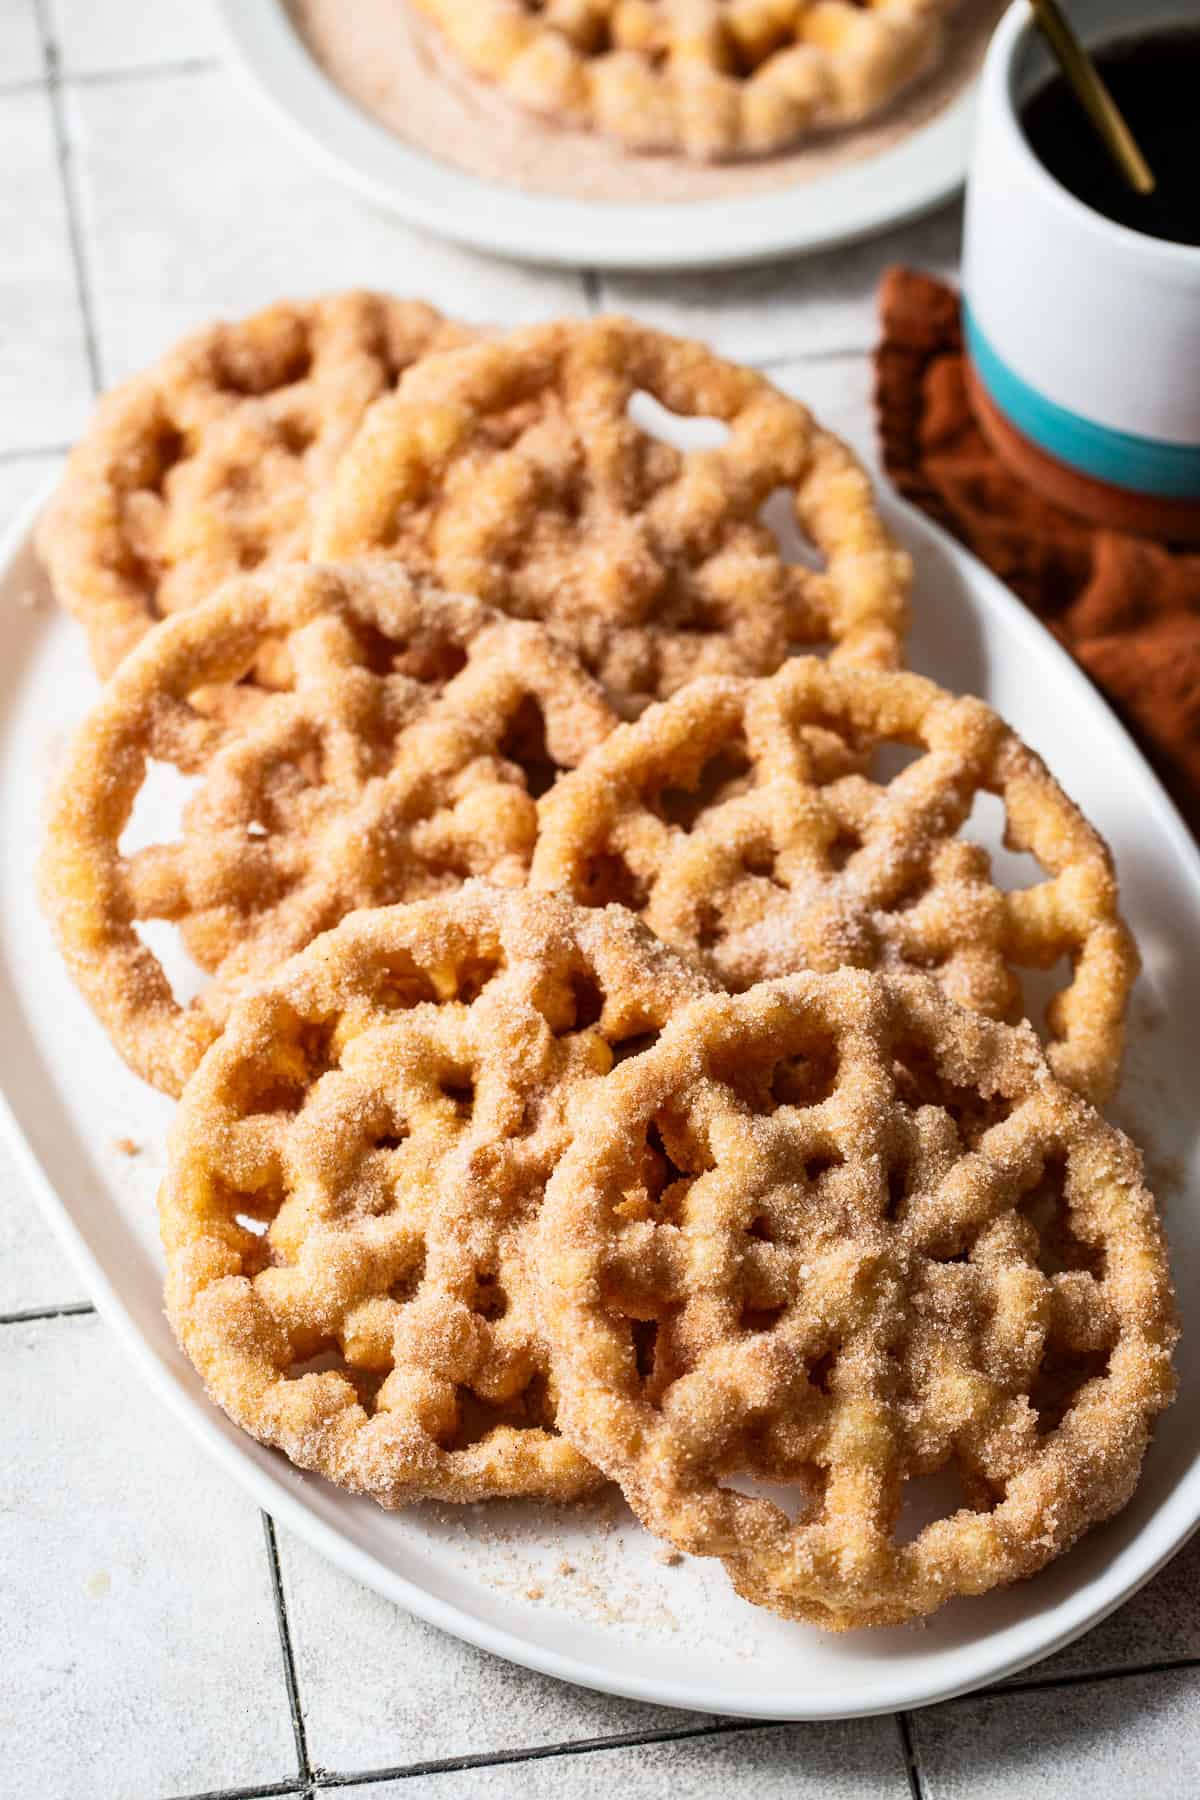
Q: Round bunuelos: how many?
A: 7